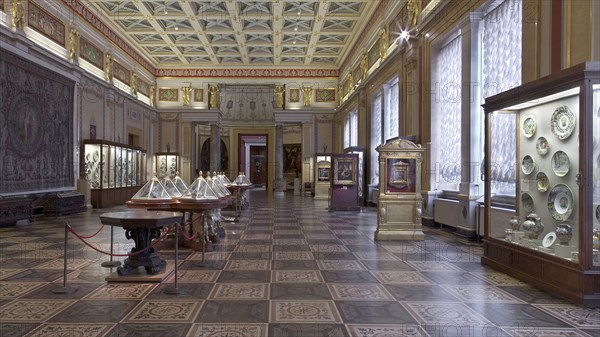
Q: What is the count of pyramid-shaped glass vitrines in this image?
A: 12